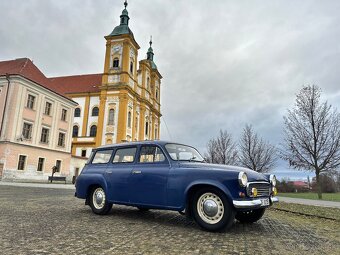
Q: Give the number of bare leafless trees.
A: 3